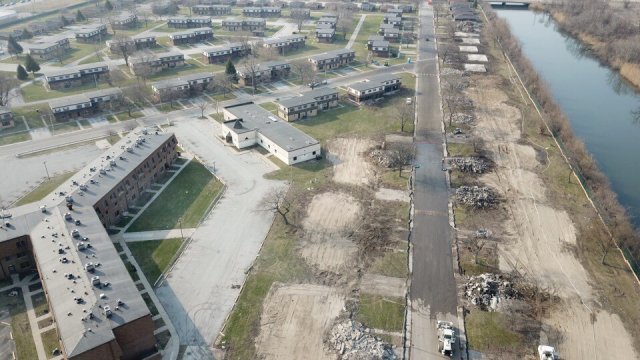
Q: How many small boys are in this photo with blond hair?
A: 0